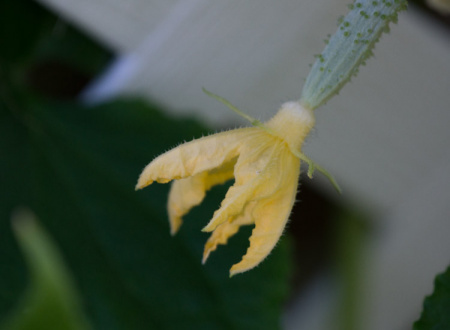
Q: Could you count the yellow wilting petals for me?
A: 5